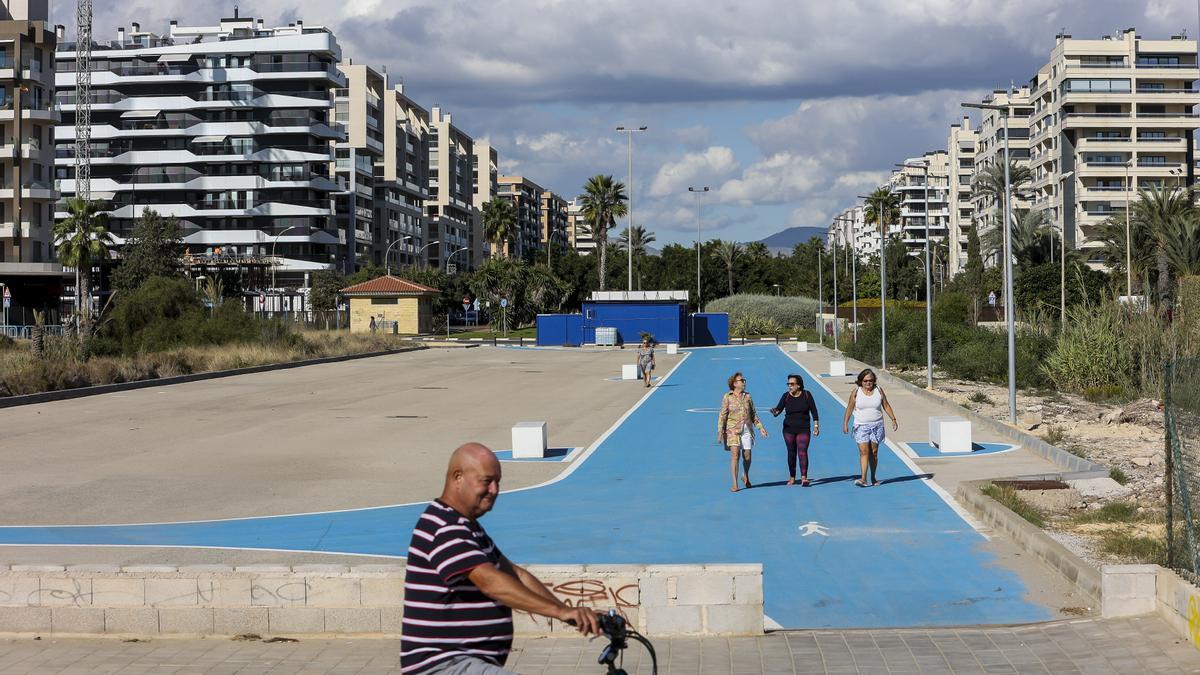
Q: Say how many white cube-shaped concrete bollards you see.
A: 6